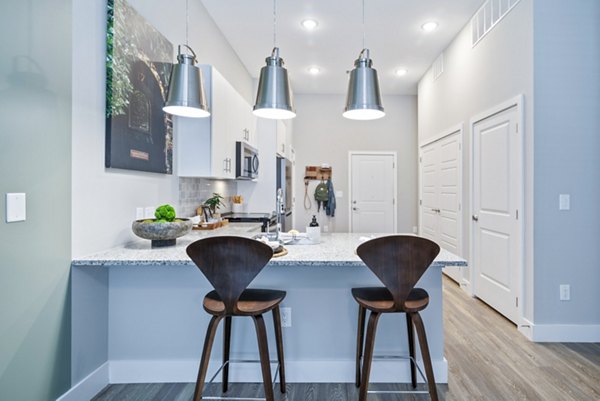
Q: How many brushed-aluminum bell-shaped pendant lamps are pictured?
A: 3